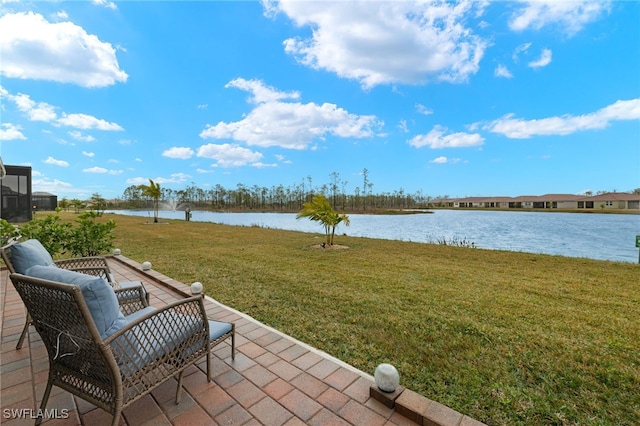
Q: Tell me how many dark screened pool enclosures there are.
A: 2